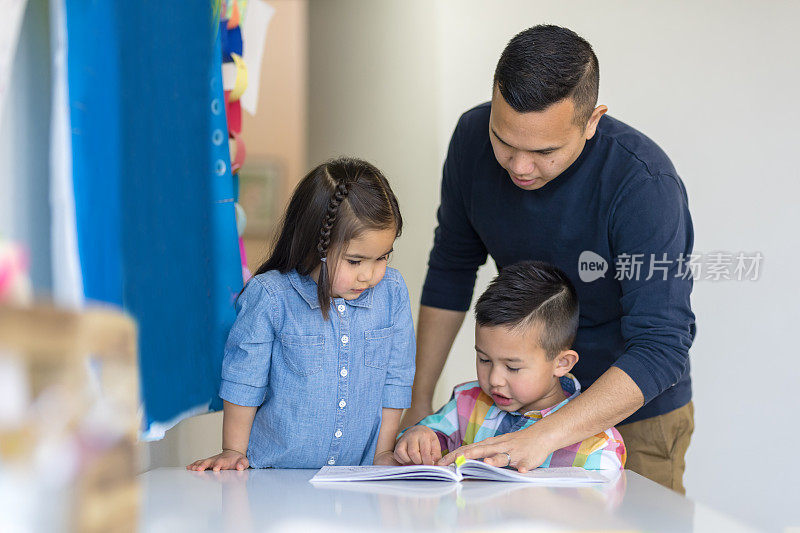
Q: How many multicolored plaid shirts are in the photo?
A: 1